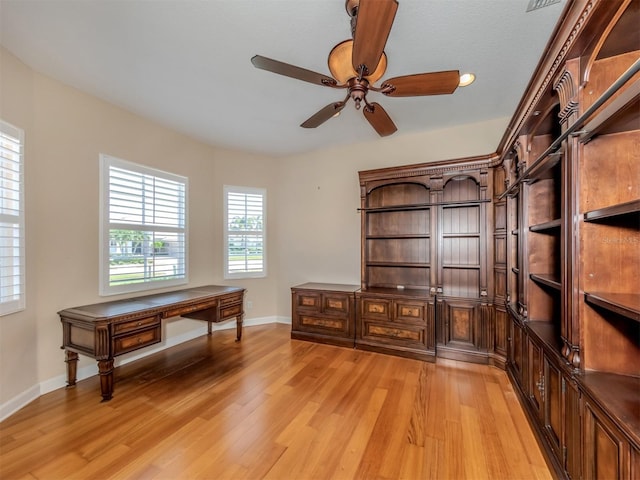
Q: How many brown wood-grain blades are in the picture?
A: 5